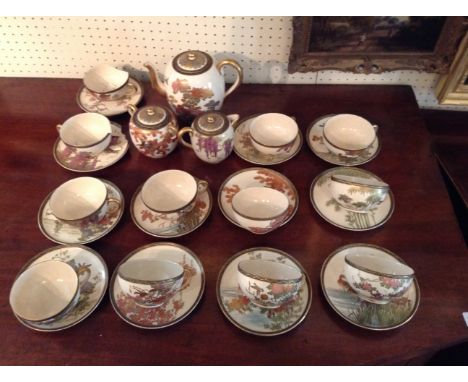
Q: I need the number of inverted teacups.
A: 0